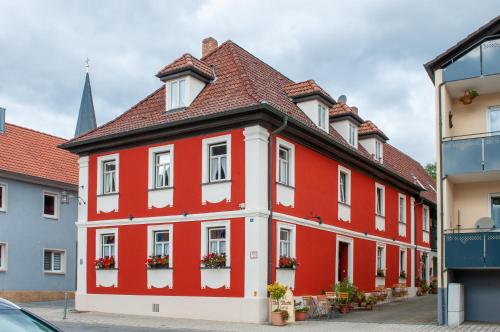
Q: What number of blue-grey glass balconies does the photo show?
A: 3